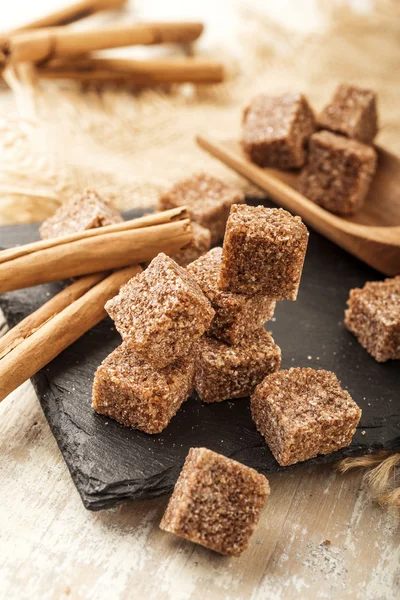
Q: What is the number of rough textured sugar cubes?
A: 14